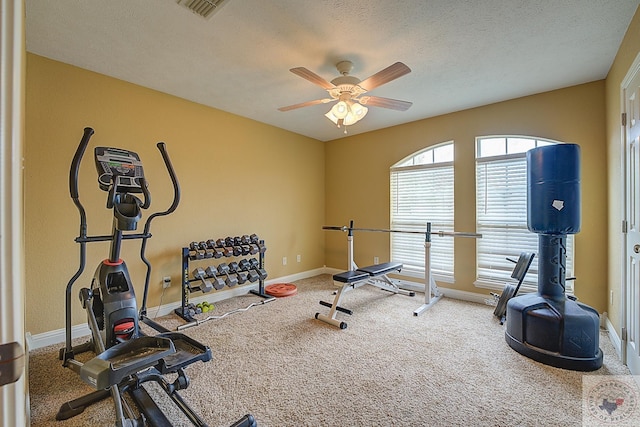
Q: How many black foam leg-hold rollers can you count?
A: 2